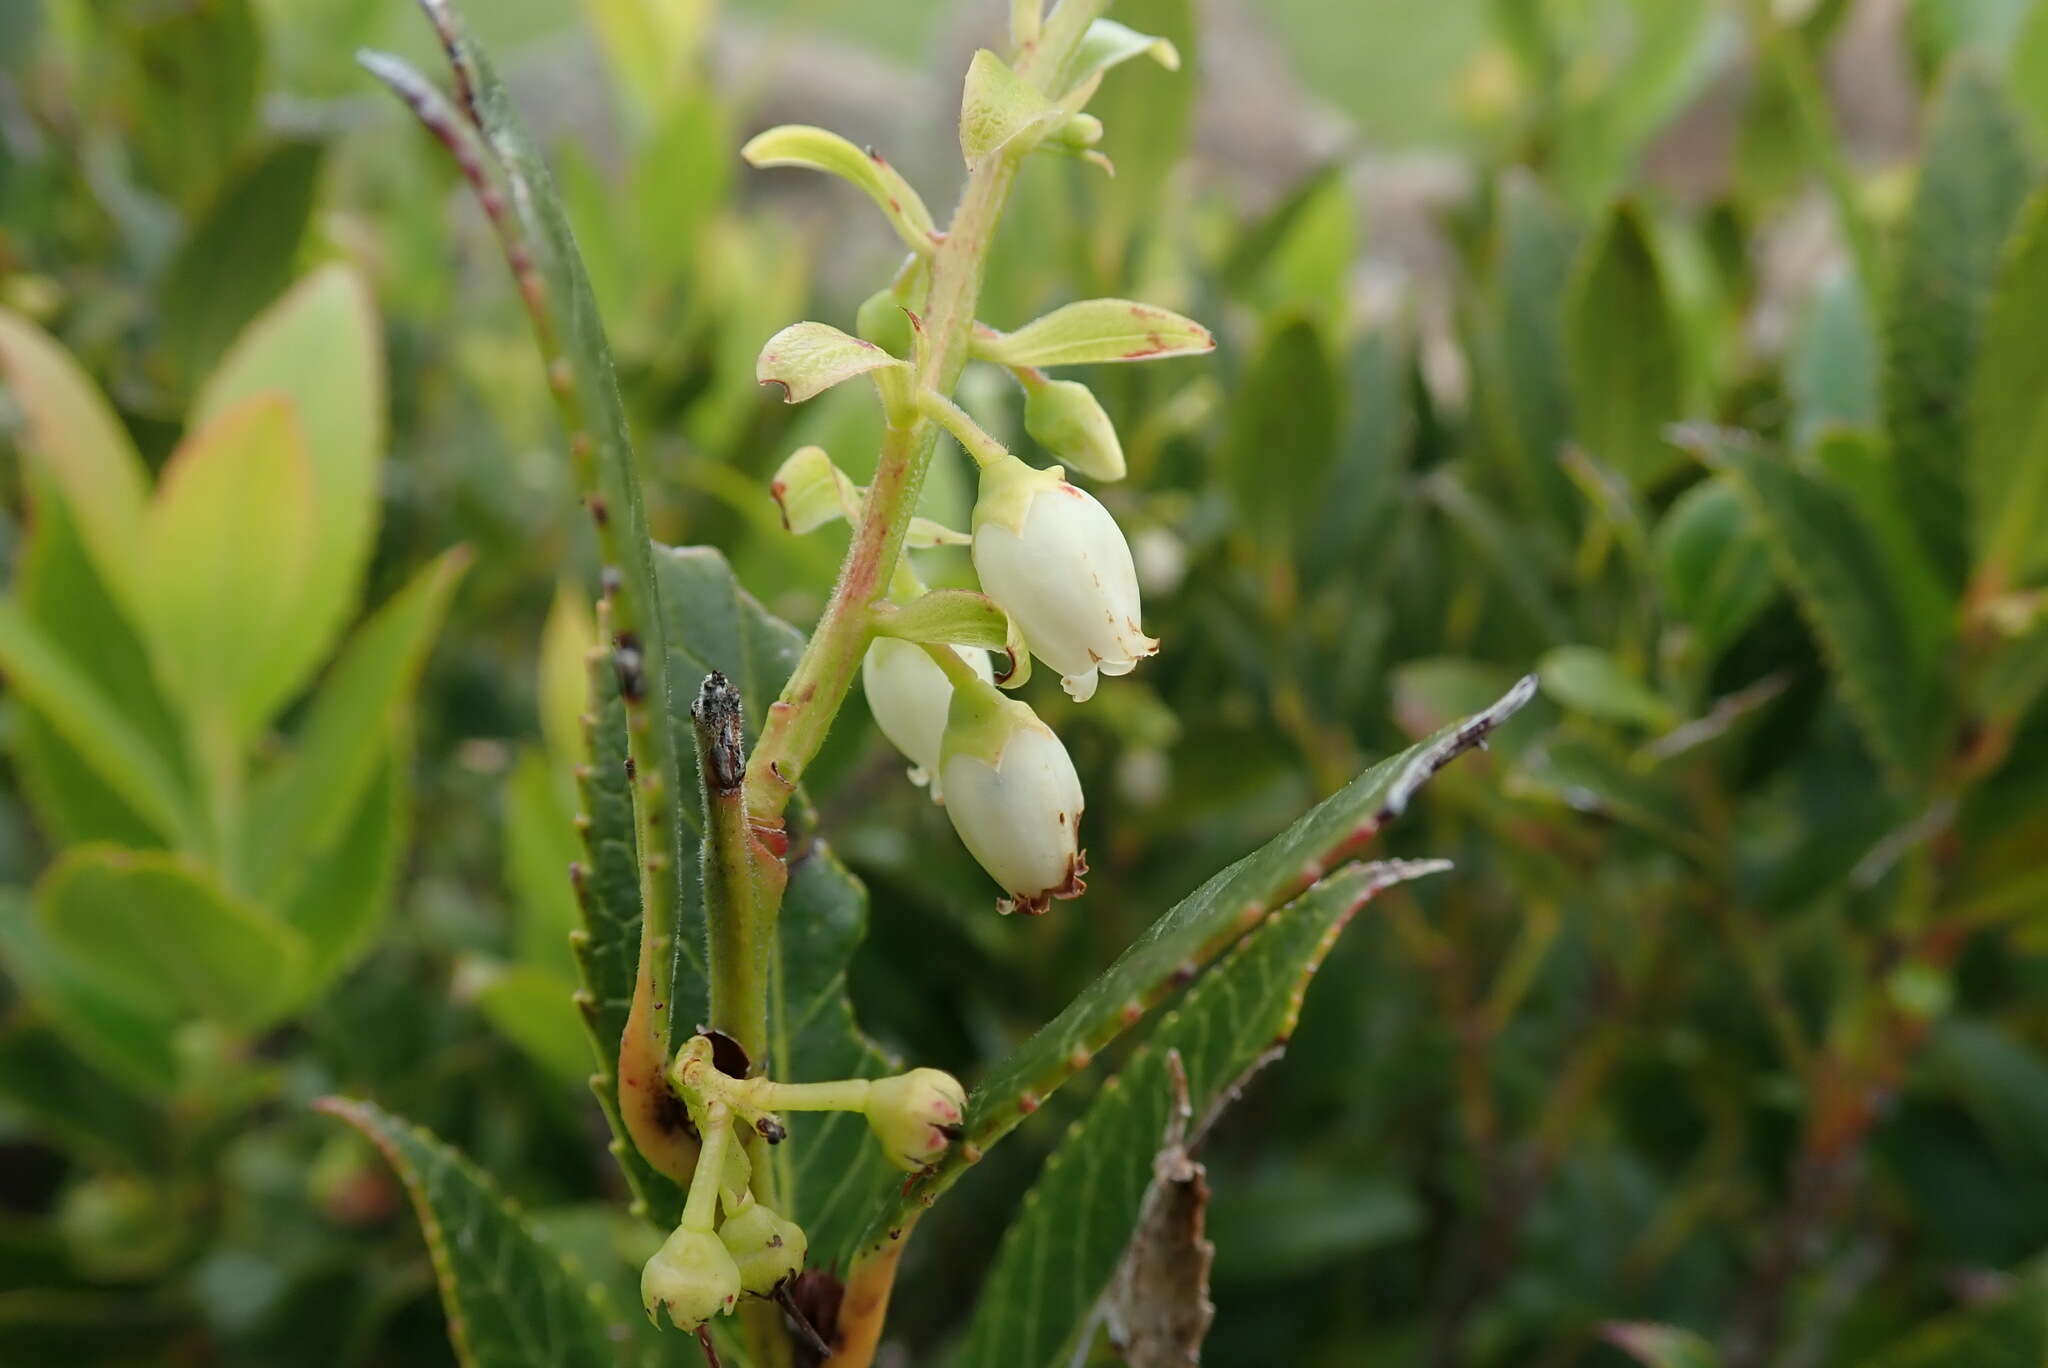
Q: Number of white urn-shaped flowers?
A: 3